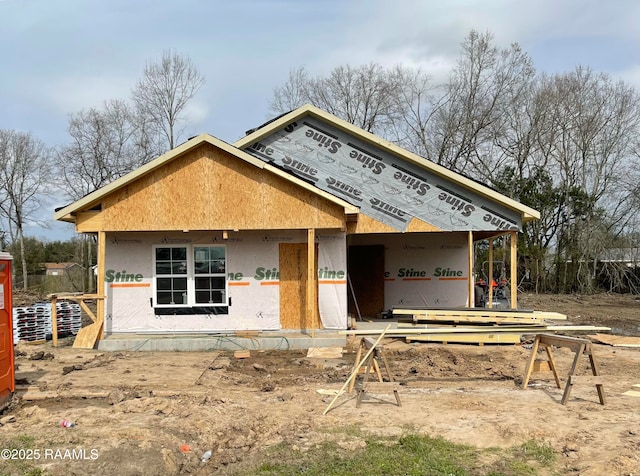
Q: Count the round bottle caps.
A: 0